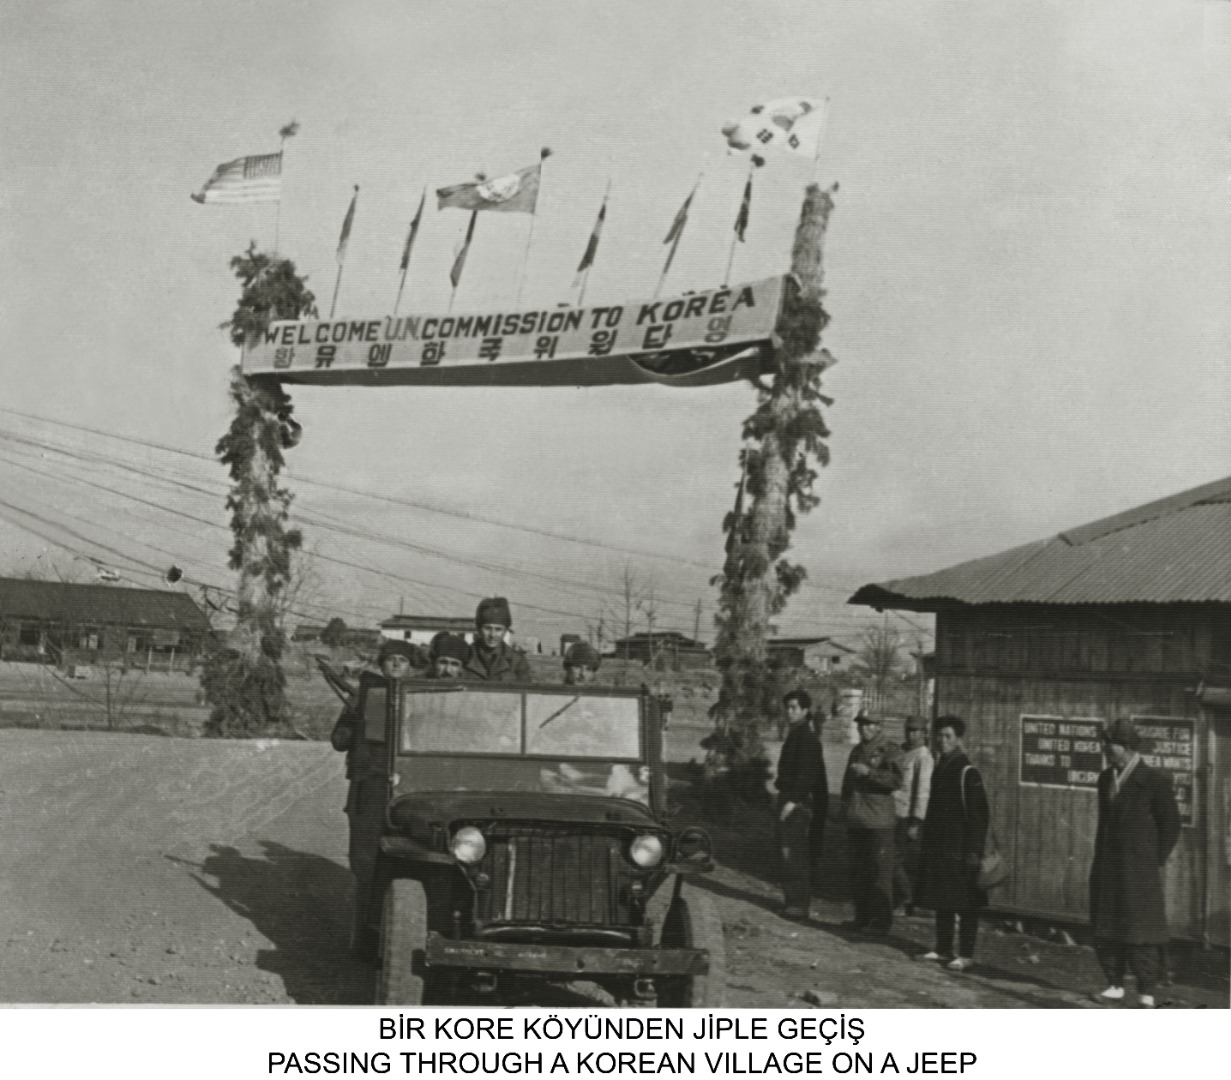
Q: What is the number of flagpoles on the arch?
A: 9